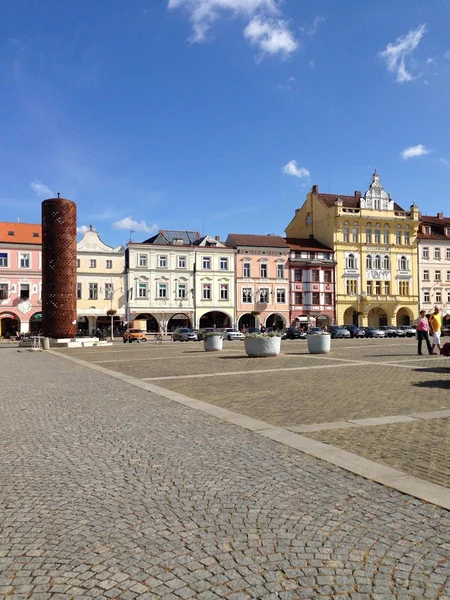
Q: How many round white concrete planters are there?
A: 3